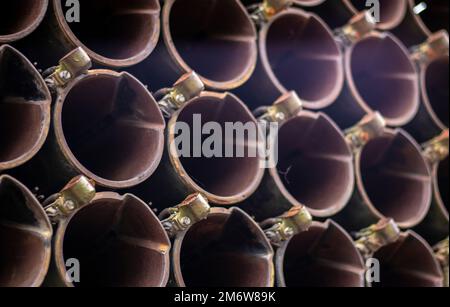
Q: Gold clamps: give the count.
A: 13